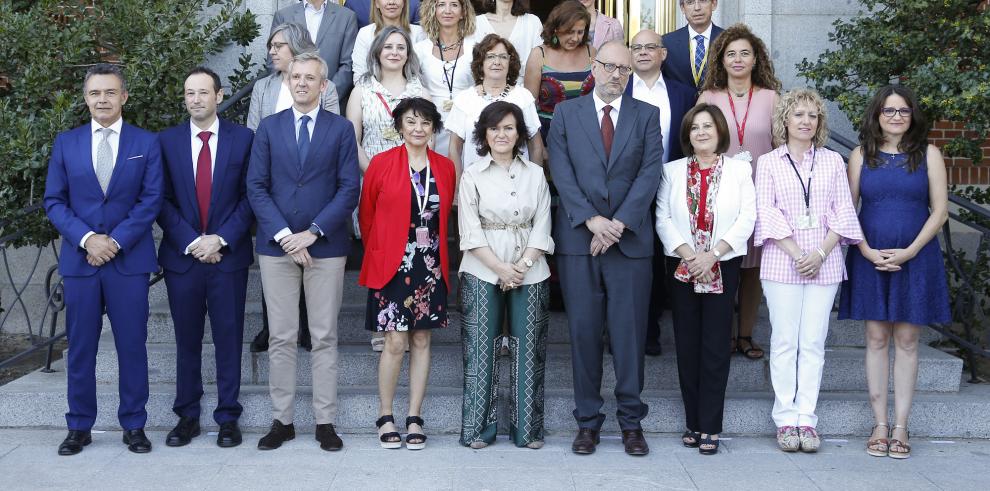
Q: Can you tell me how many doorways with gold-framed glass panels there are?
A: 1